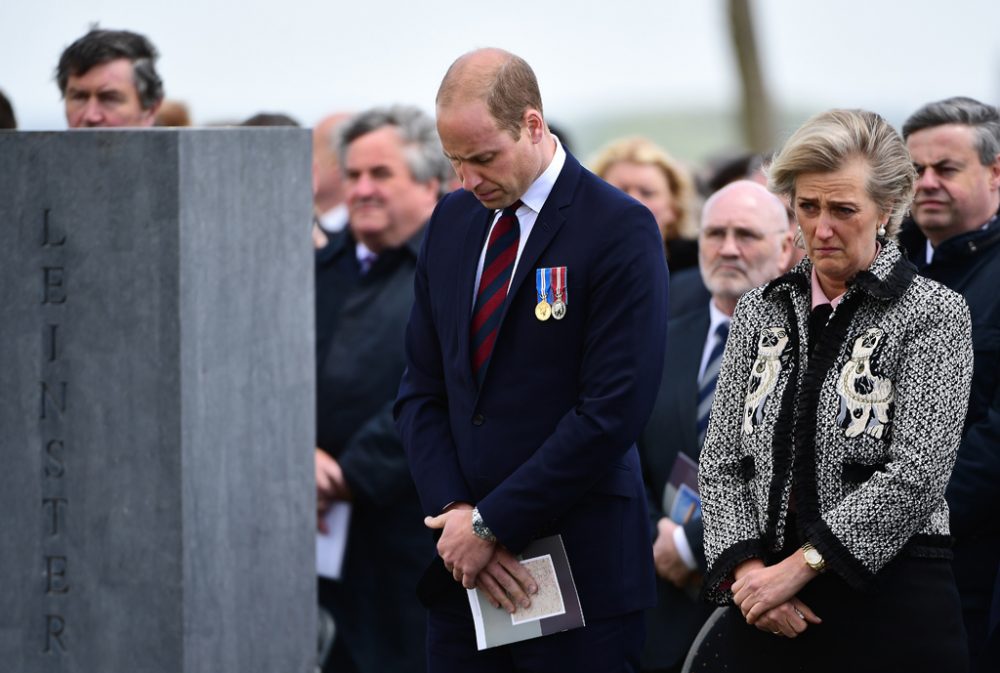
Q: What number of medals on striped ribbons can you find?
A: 2